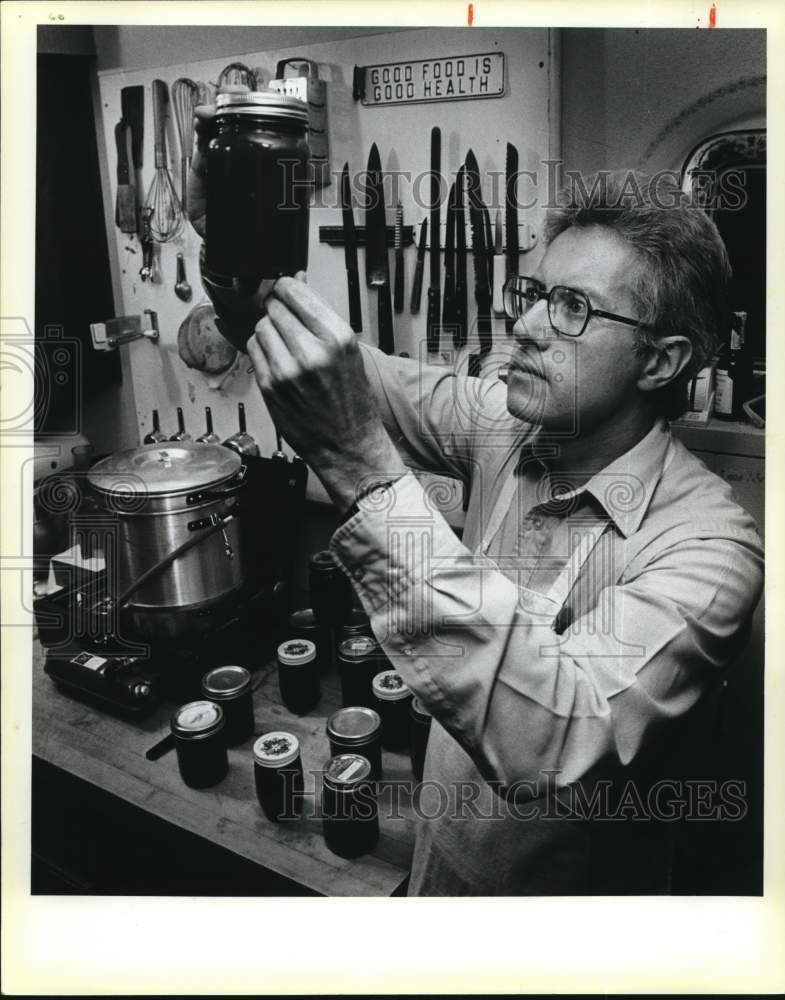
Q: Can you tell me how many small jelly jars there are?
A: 12